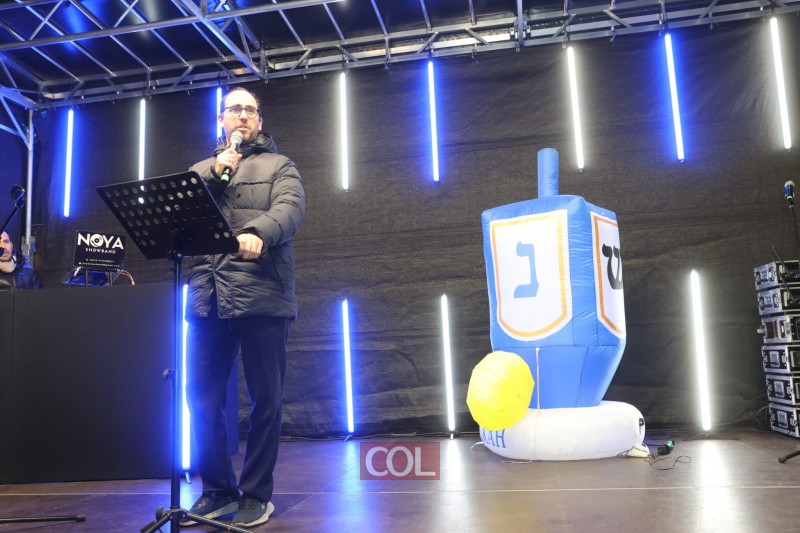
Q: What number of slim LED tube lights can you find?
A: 12